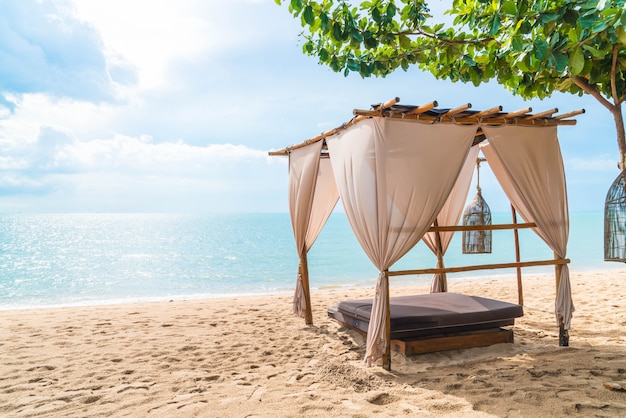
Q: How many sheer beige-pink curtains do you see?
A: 4